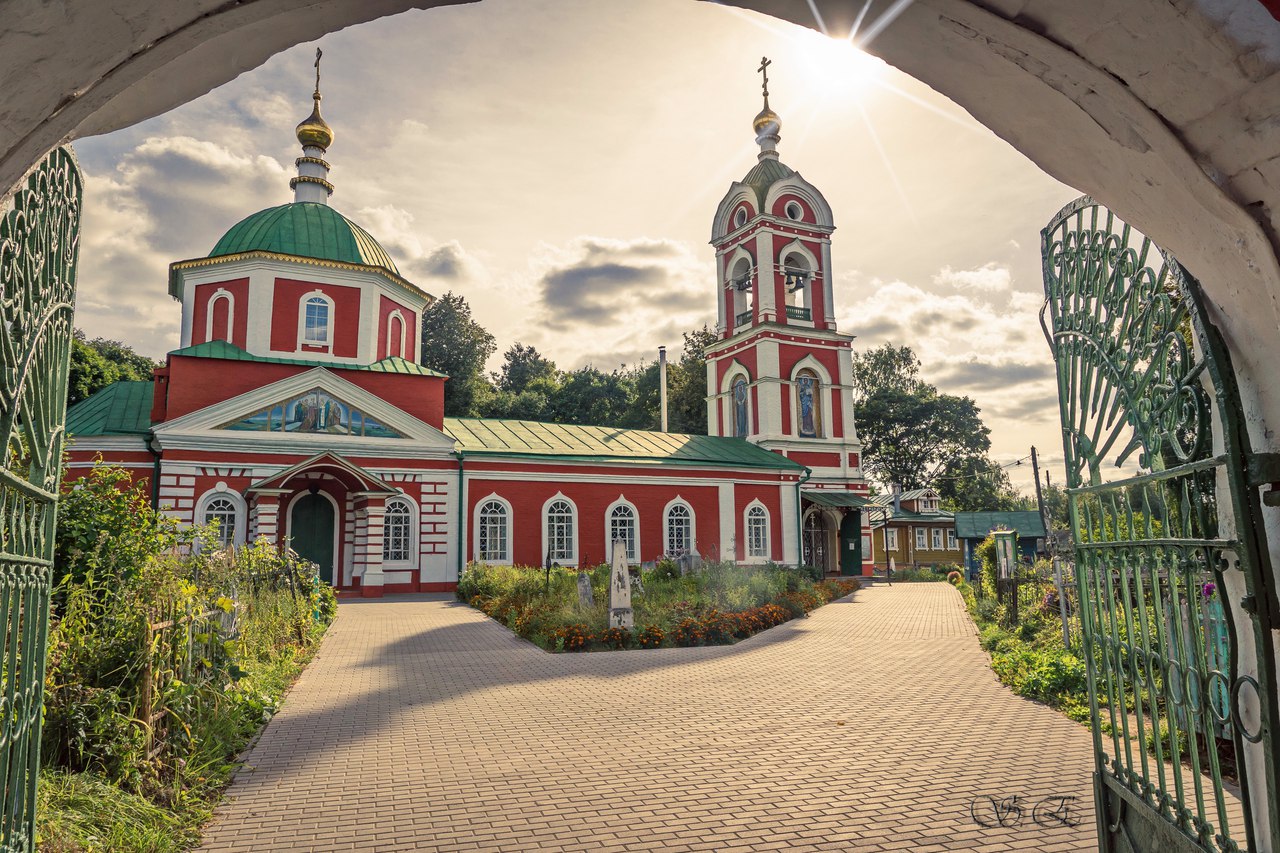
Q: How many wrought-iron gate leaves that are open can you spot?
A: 2